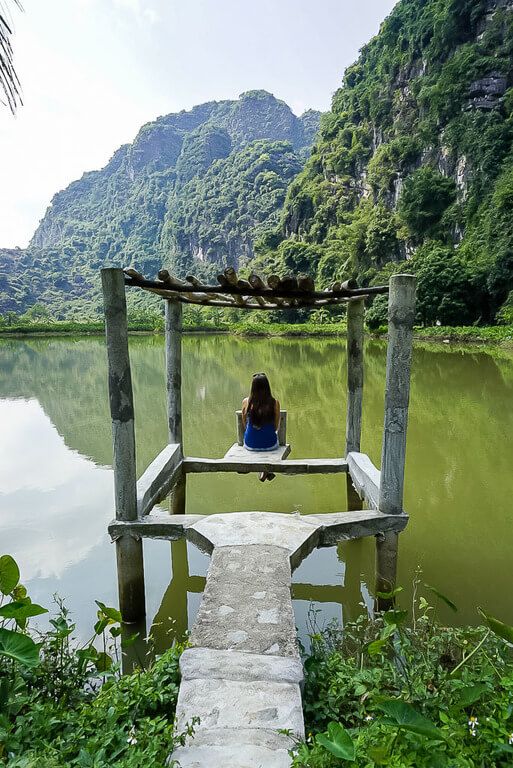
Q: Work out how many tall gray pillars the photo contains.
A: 4